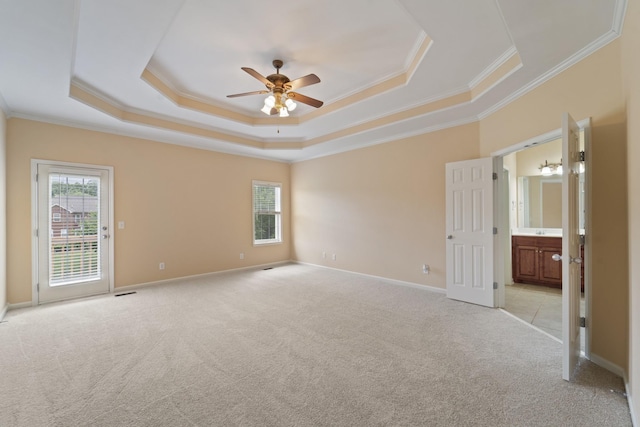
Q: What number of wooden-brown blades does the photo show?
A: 5